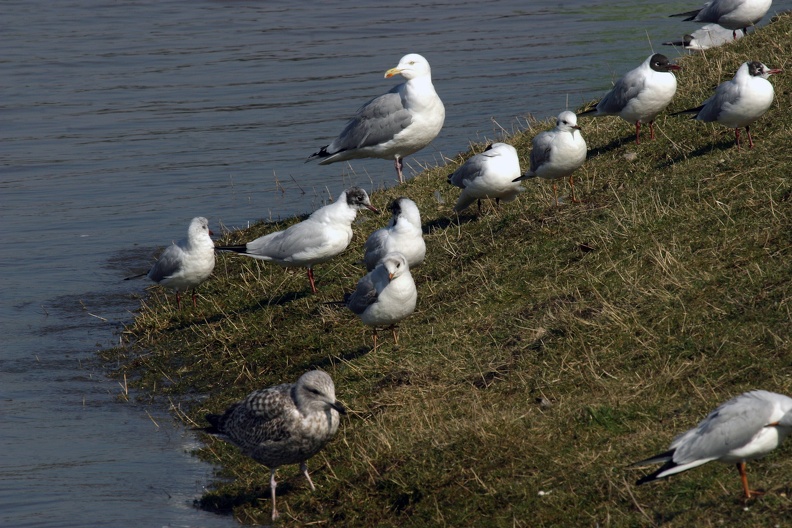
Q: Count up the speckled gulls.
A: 1